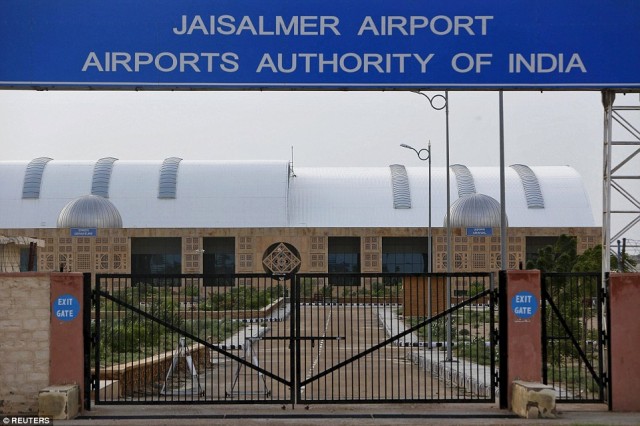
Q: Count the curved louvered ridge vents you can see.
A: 6